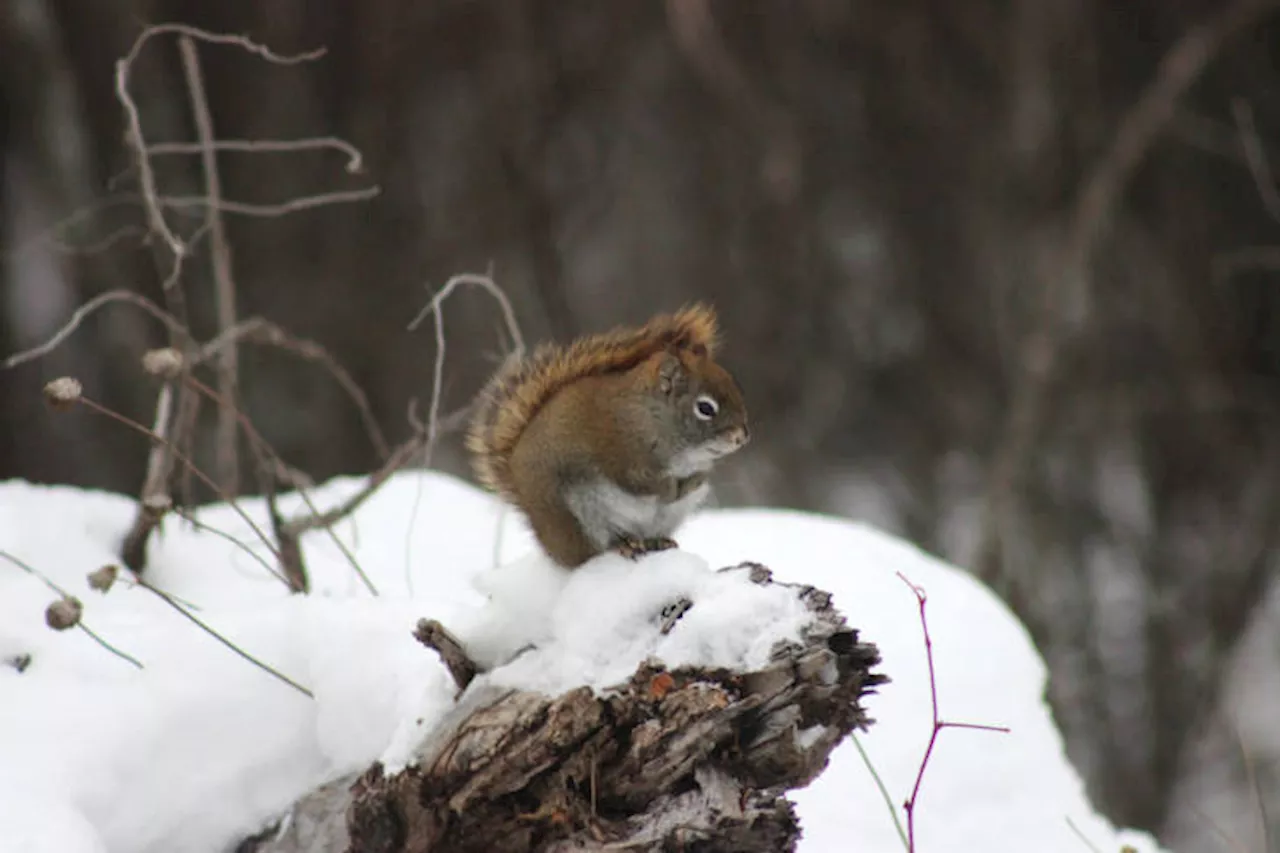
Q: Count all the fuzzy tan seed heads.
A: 4